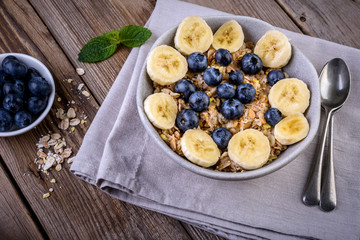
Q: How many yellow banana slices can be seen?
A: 9